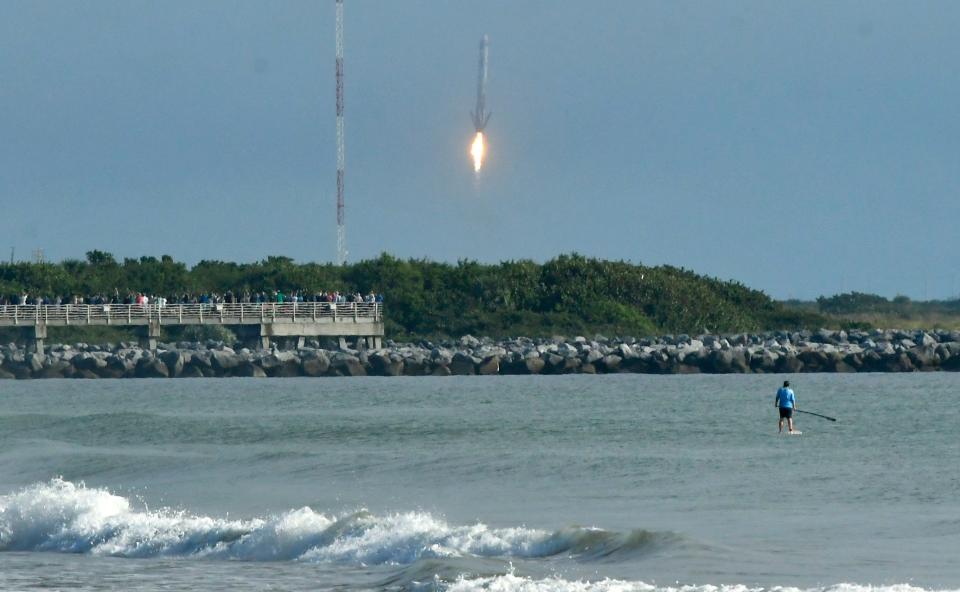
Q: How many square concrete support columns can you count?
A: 7